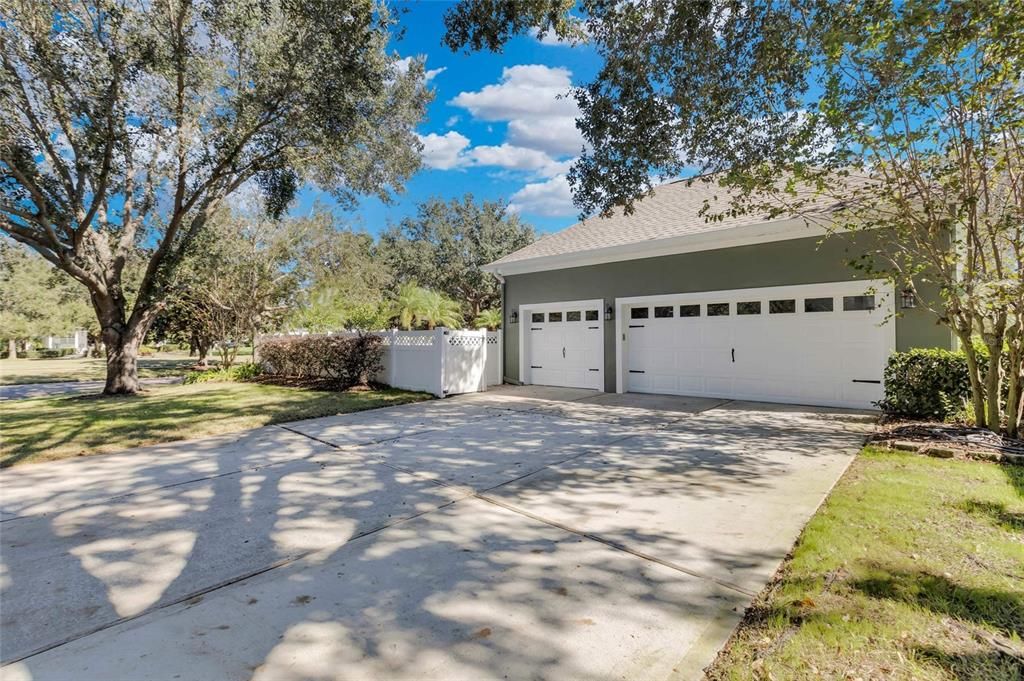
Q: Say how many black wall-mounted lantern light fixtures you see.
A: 3